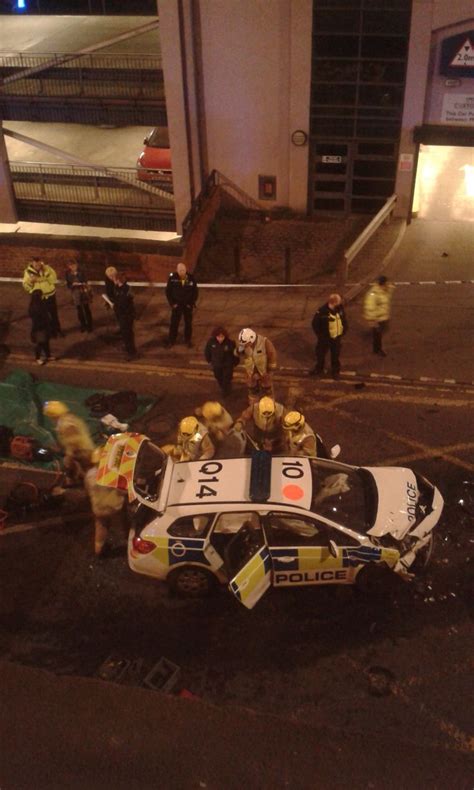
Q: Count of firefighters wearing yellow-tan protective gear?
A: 7